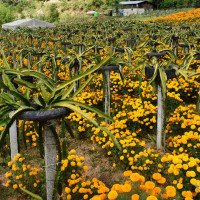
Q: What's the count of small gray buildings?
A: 2